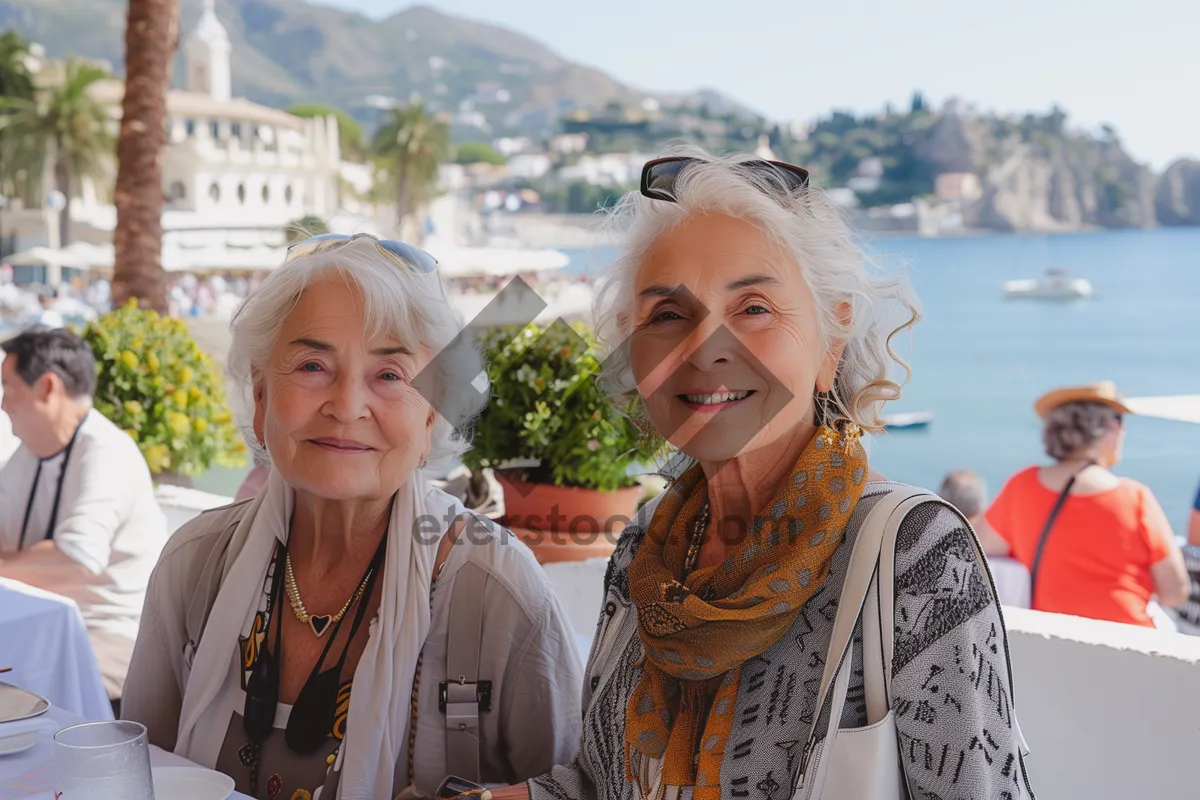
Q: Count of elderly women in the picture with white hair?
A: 2